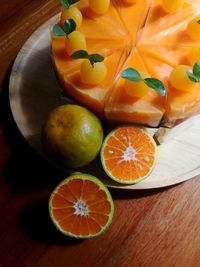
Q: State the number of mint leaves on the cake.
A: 10